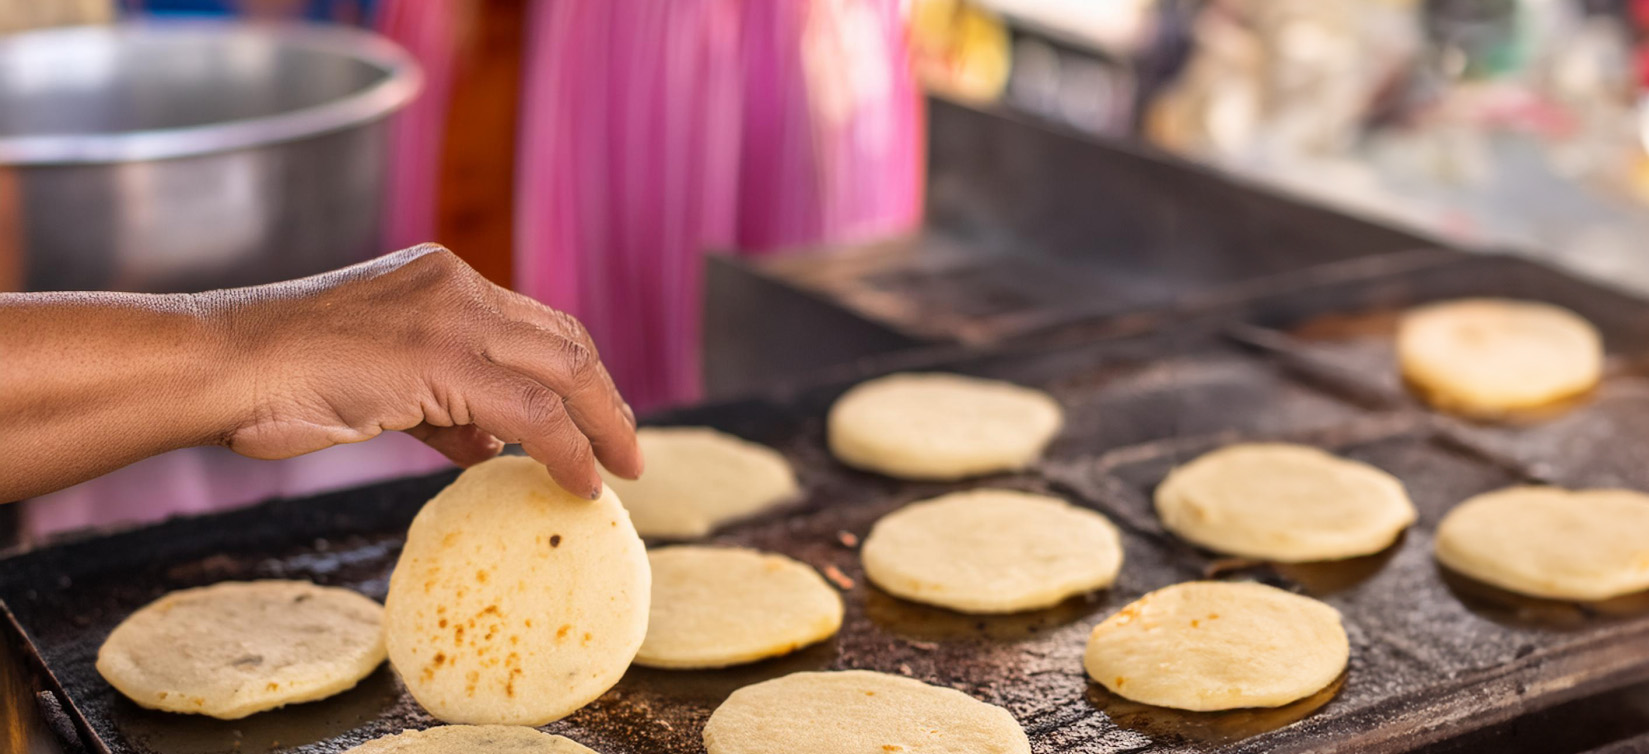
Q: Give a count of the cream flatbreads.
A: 12